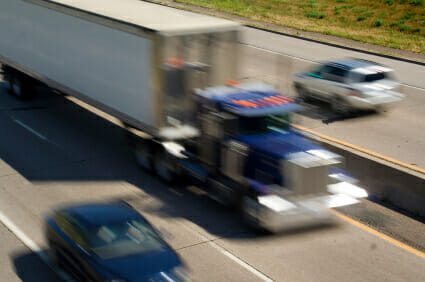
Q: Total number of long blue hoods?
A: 1